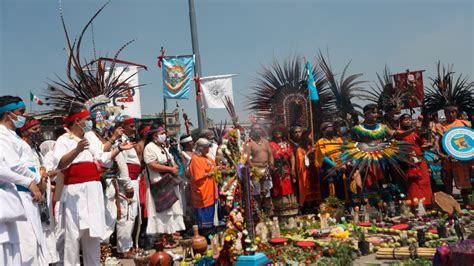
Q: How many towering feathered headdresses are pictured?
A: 5